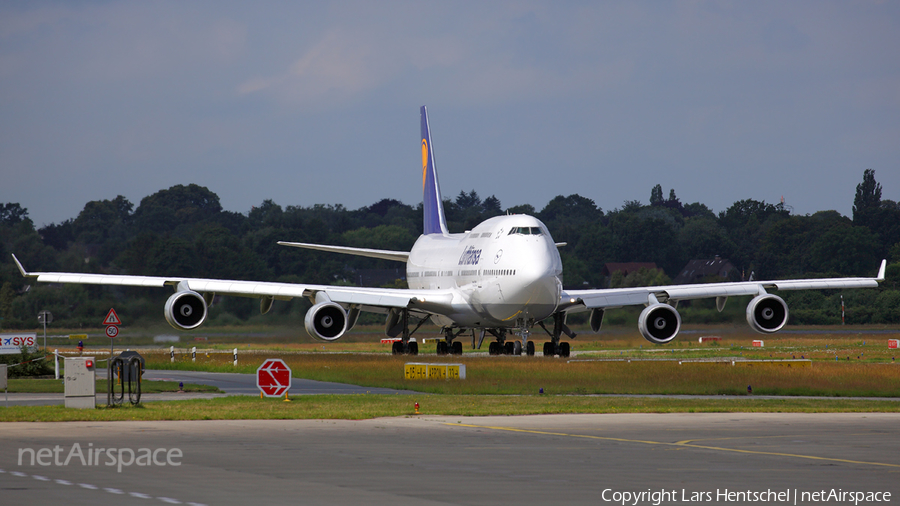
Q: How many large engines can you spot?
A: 4